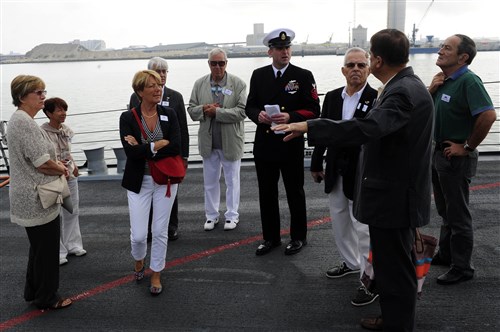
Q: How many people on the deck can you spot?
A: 9